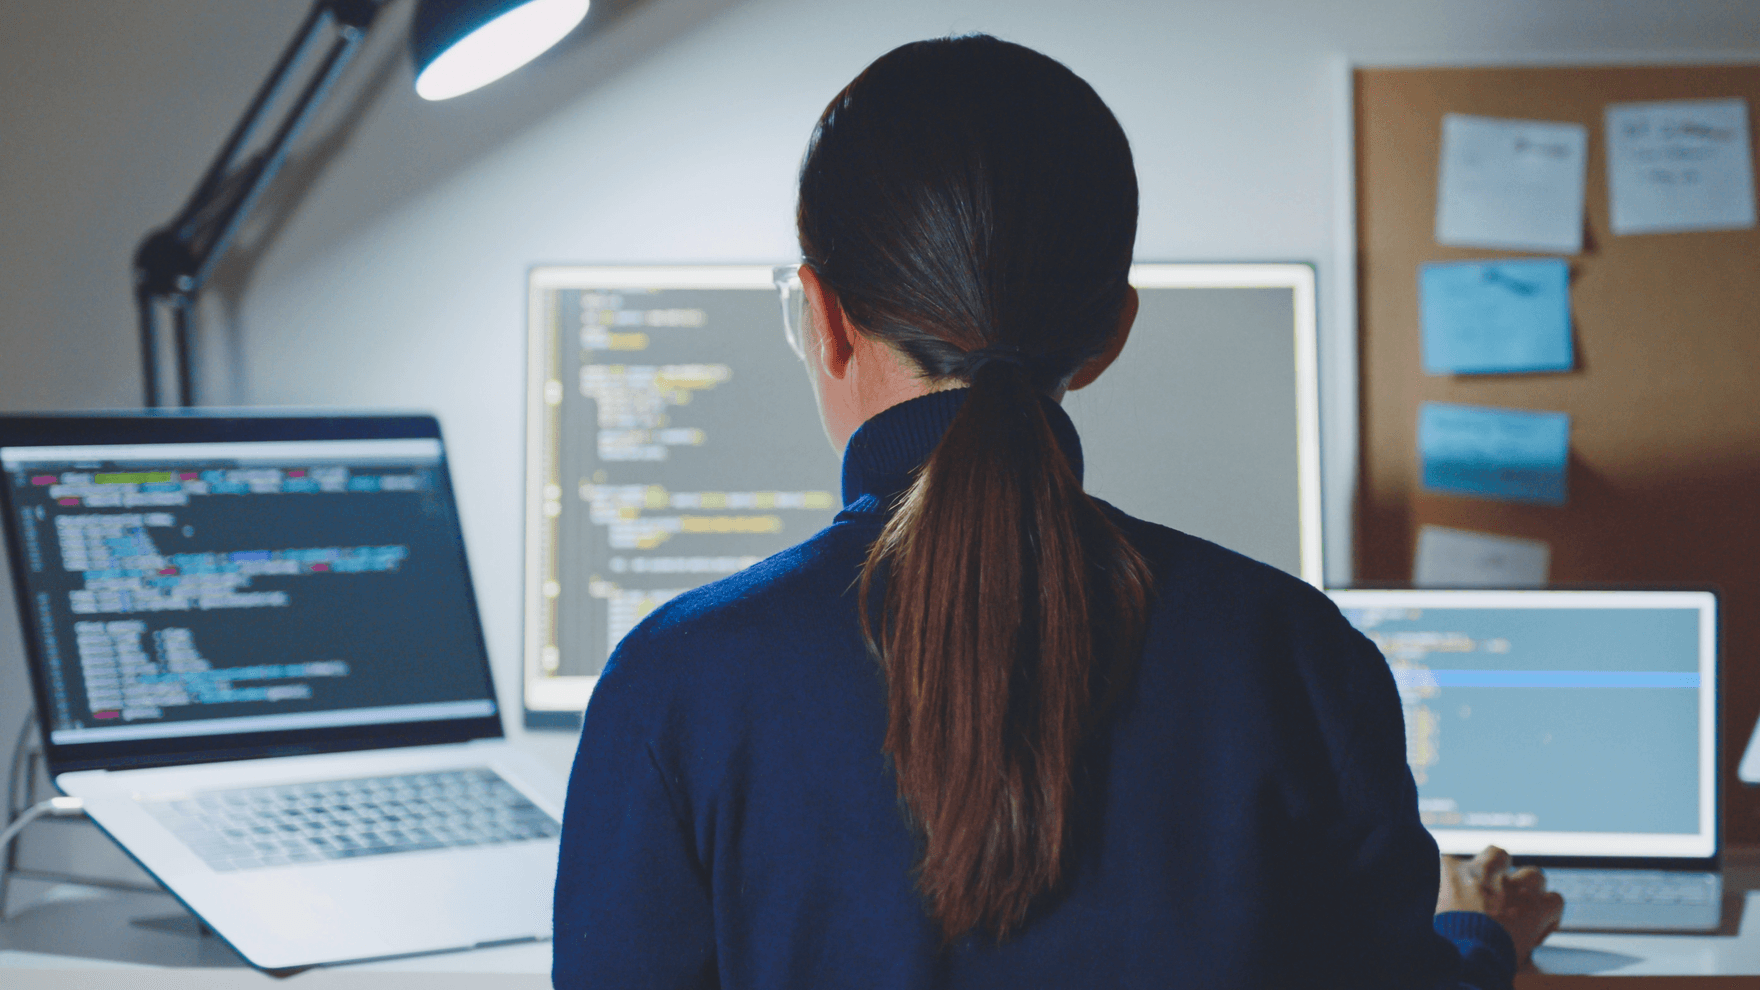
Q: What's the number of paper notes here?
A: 5